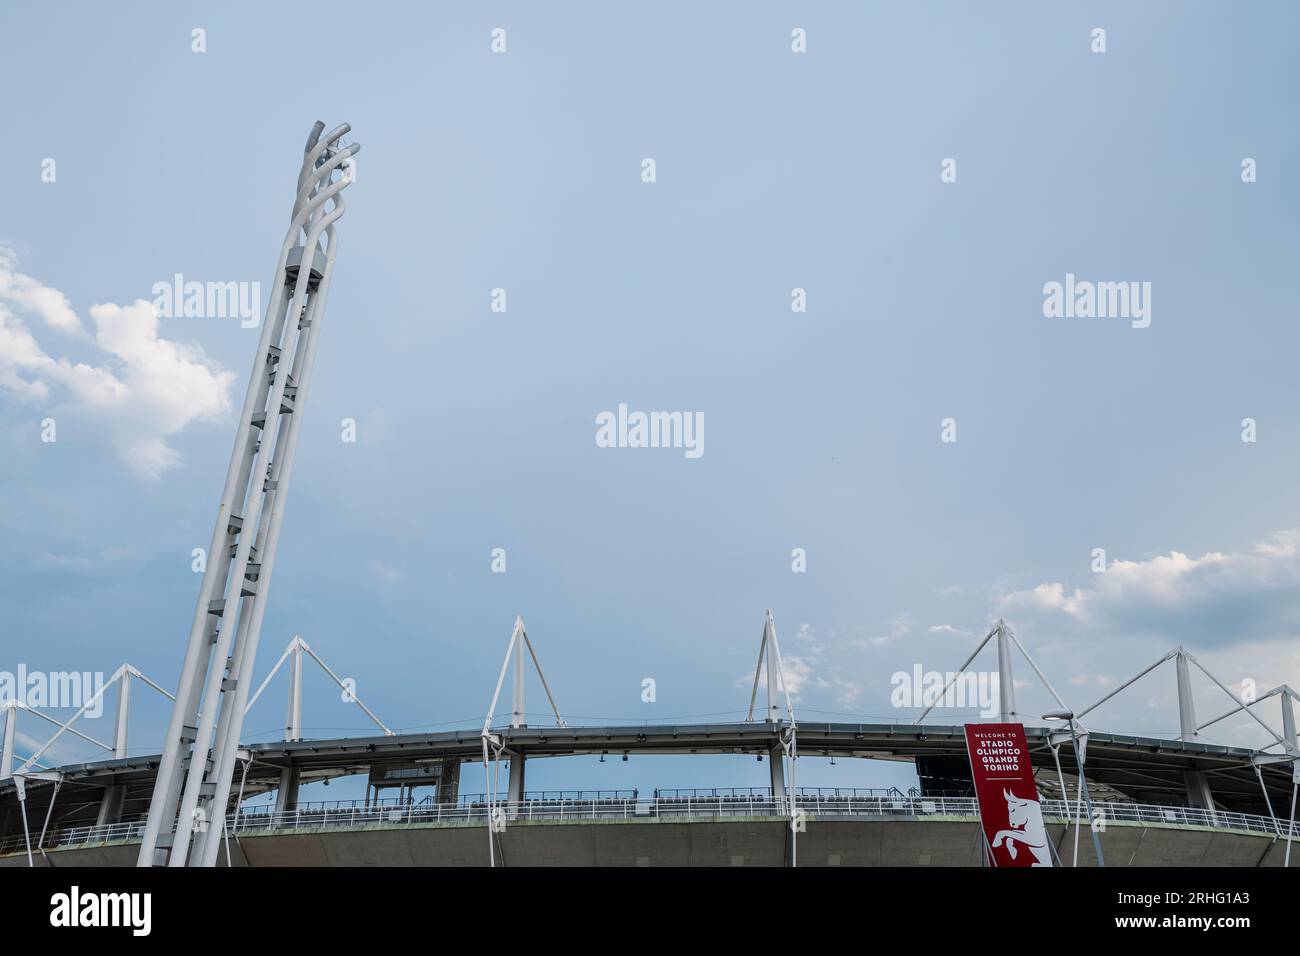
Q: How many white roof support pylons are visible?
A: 8